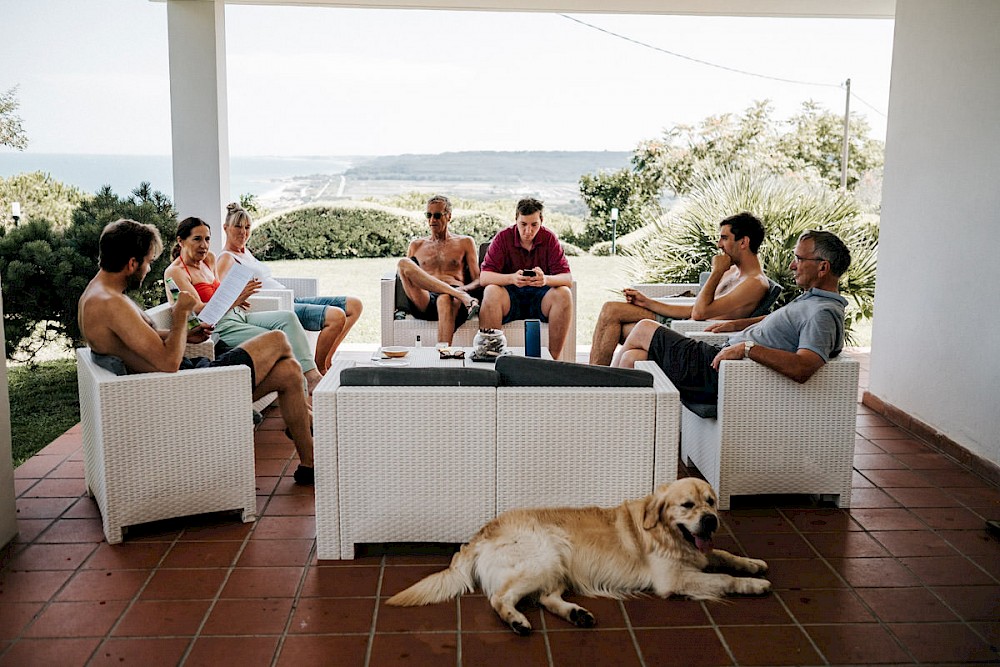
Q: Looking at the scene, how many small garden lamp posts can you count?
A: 2